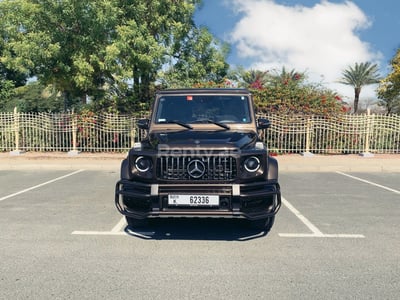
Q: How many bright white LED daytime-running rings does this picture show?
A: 2